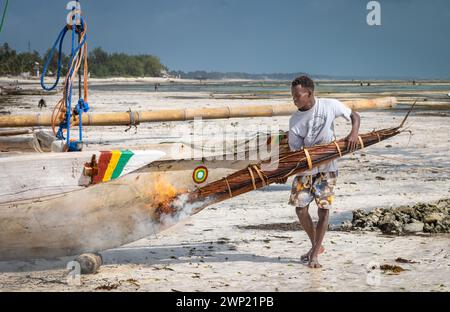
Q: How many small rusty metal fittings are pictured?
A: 1